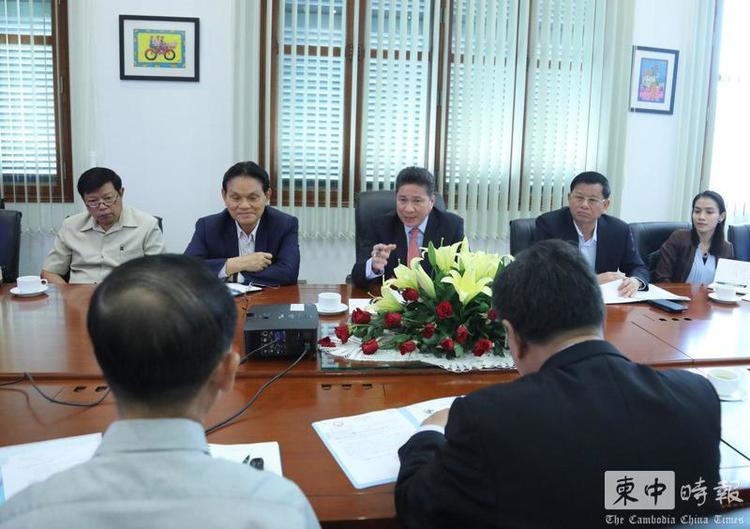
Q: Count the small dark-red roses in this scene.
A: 13